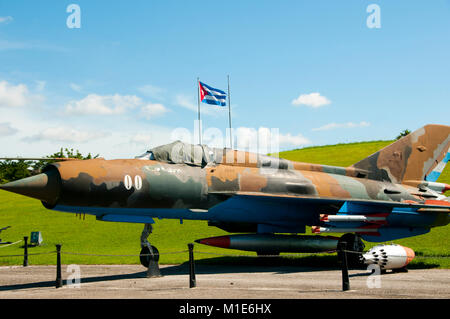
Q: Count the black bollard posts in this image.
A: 4